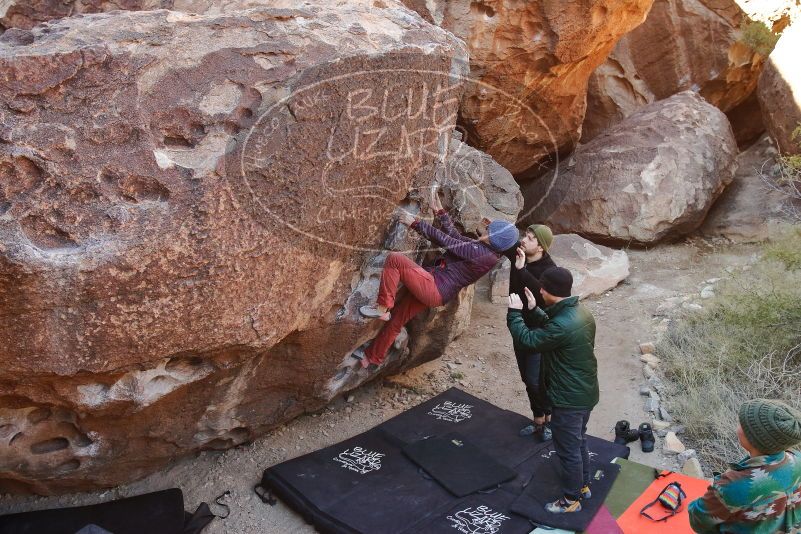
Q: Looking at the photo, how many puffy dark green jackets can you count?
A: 1